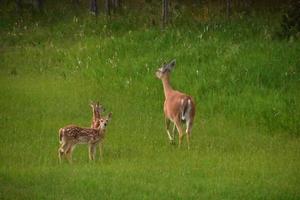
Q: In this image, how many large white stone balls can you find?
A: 0